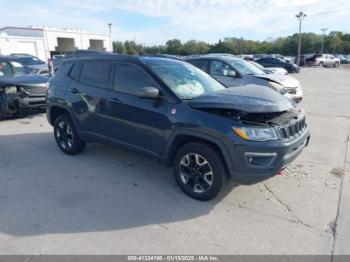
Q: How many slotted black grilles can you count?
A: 1